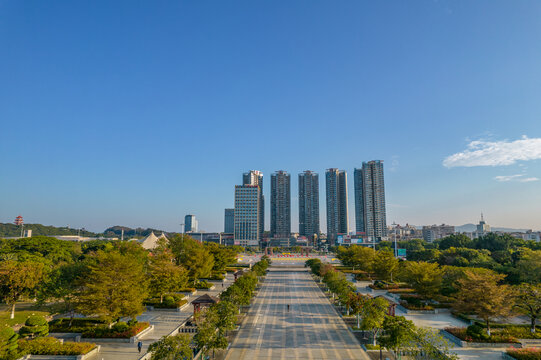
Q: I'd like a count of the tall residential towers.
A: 5